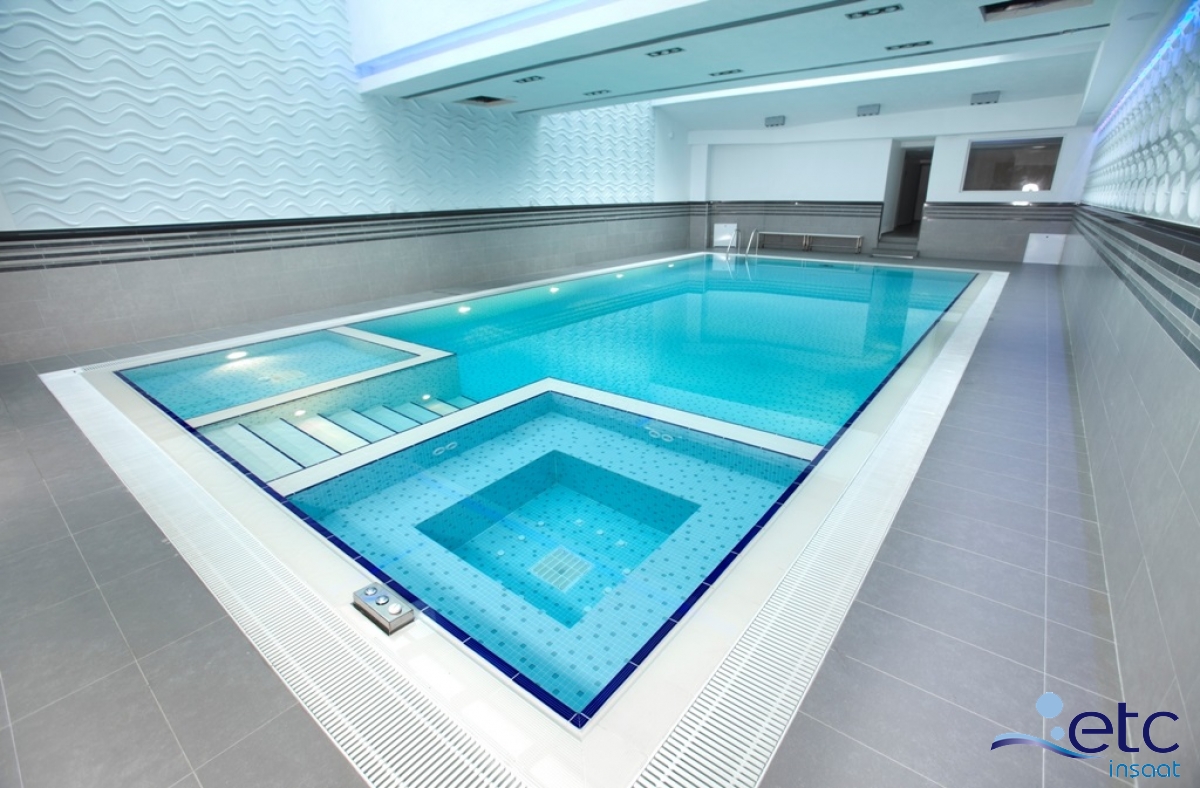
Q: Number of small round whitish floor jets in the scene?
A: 9